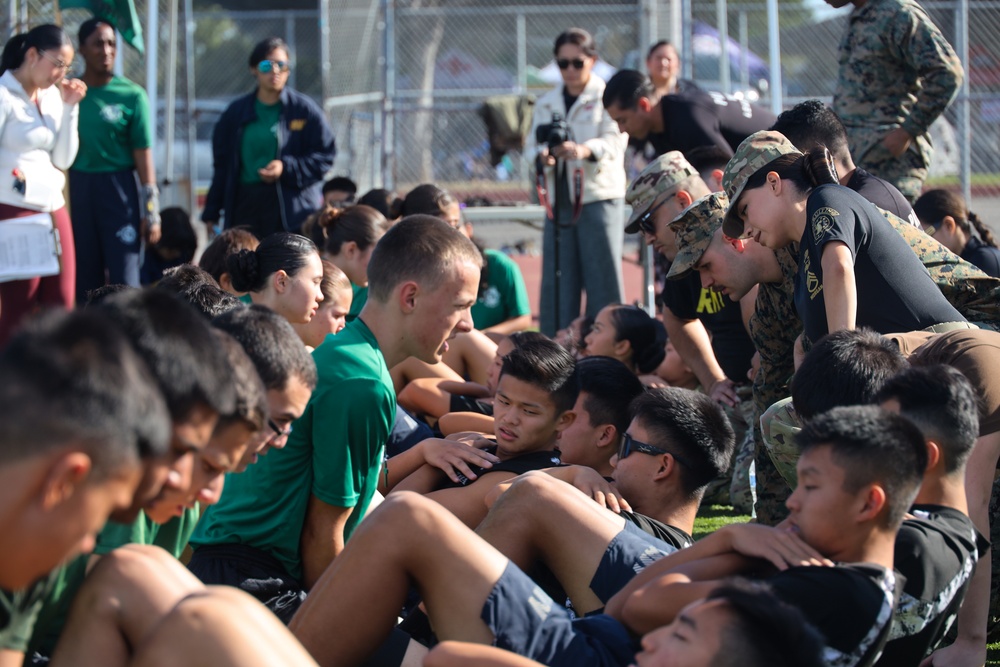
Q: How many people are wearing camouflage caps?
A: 3